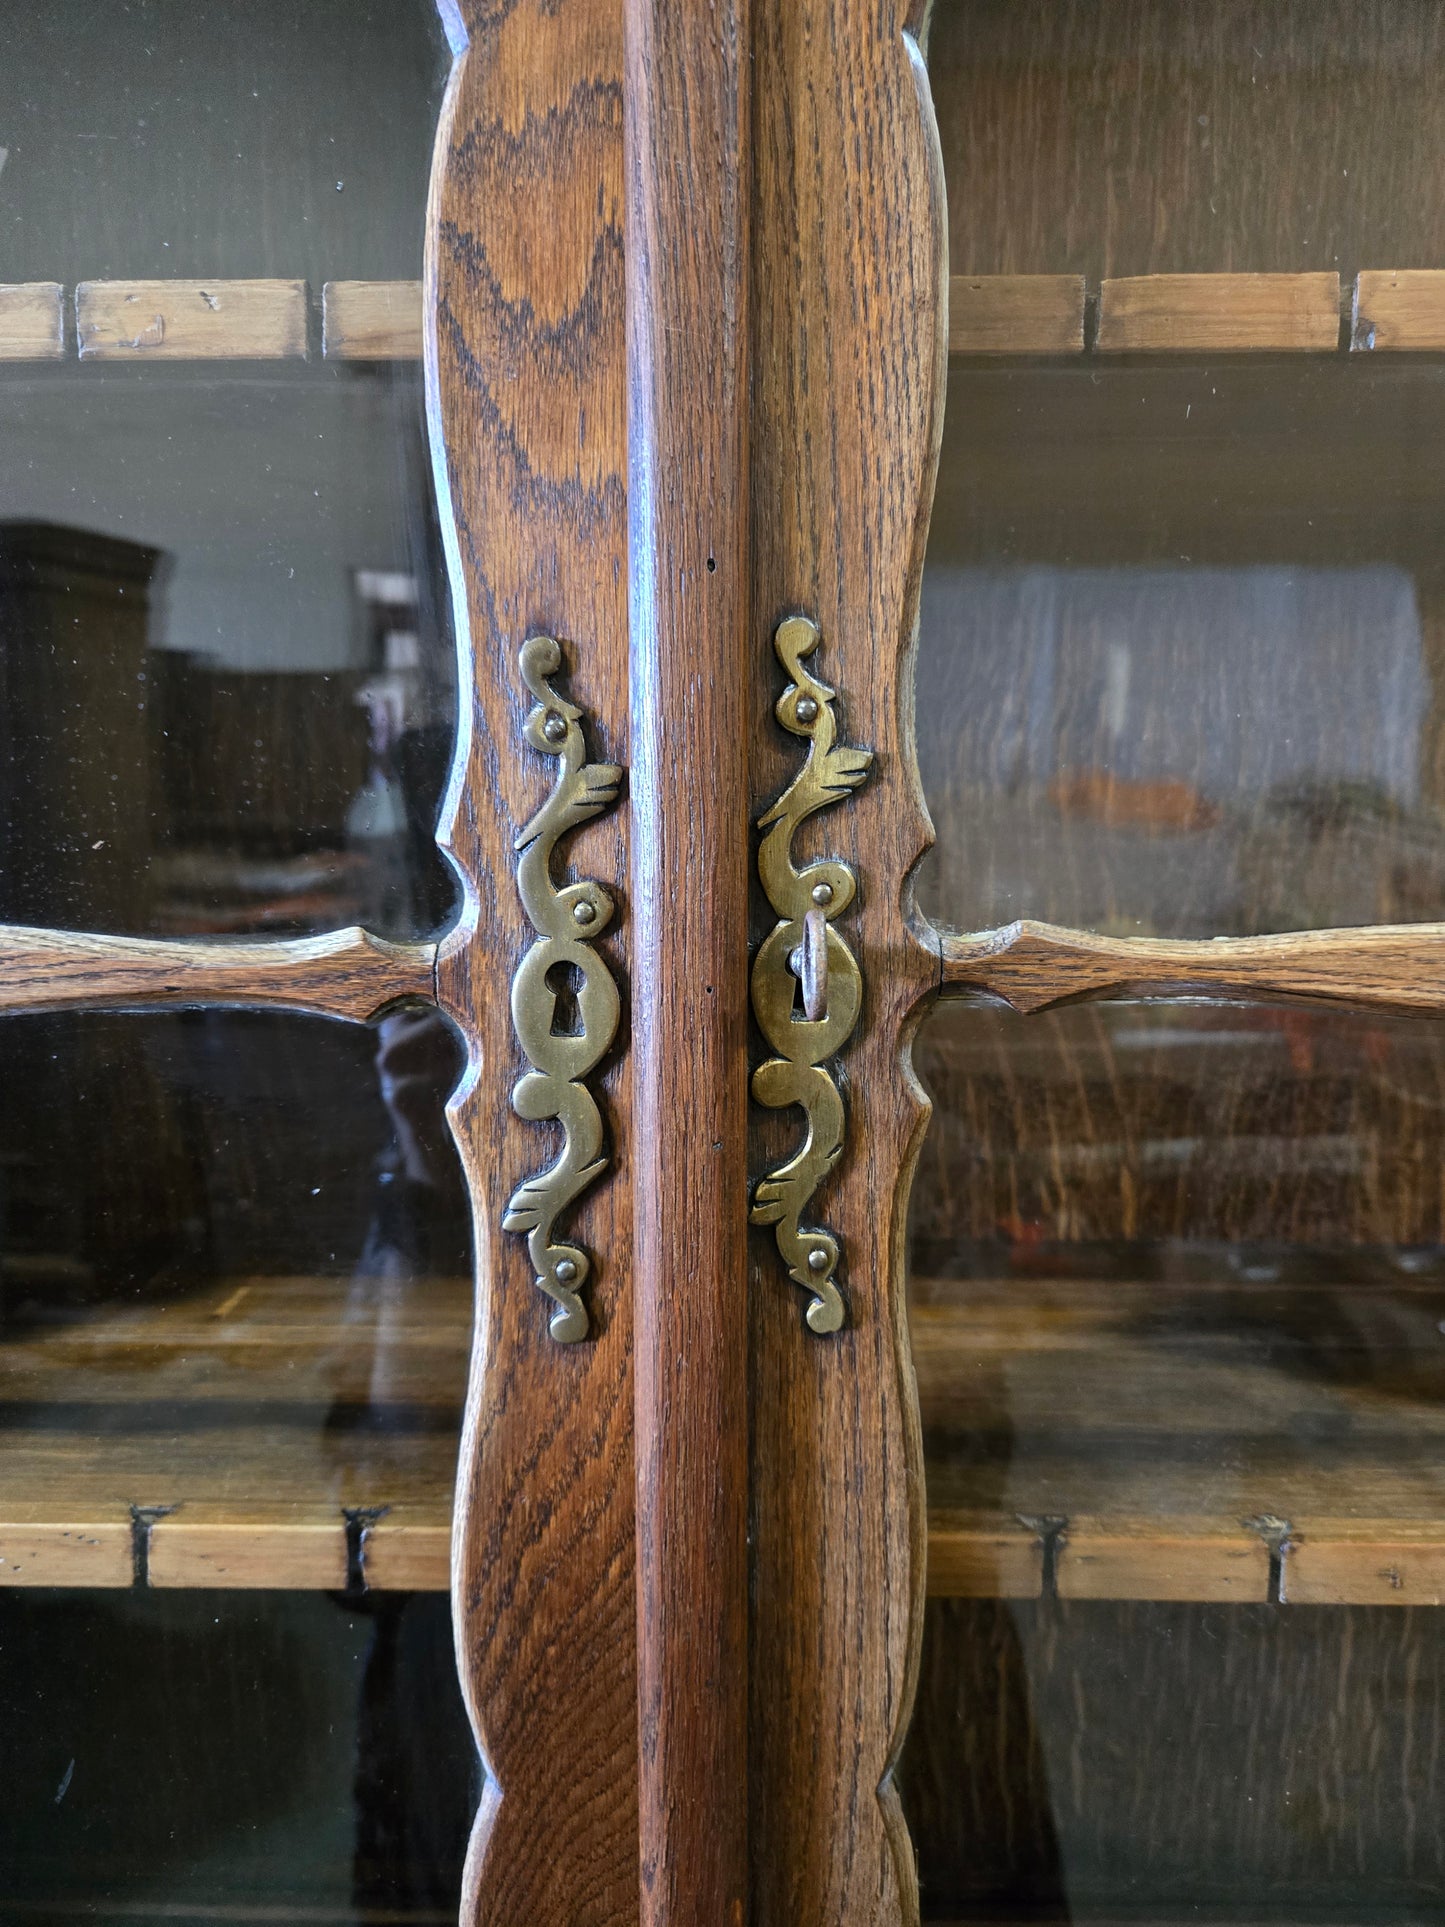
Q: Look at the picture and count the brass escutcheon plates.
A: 2